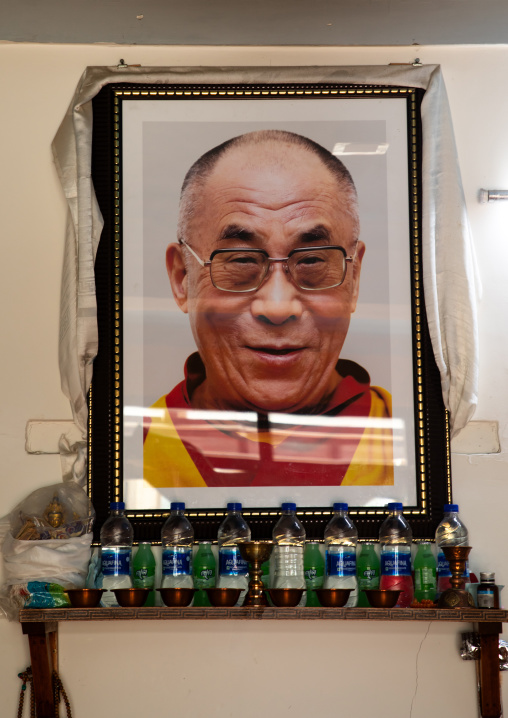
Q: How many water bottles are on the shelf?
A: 7